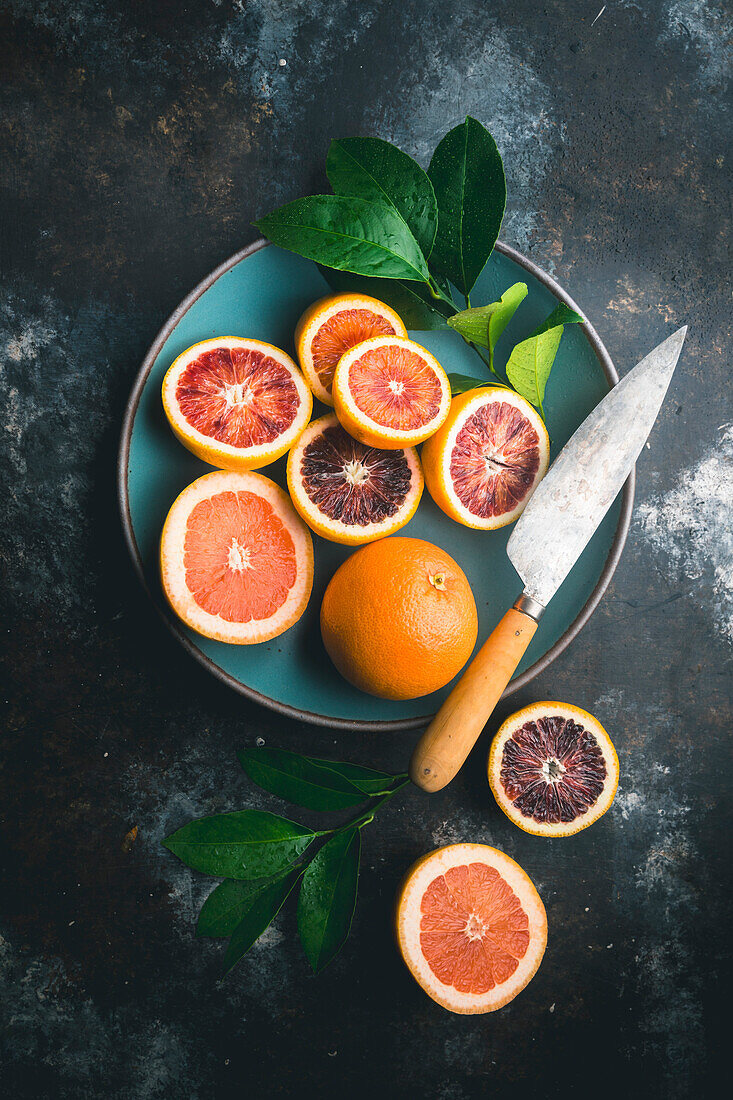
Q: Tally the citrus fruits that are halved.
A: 8